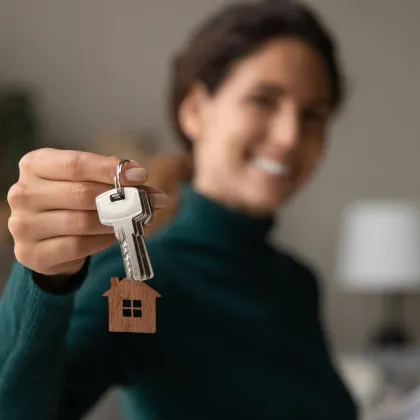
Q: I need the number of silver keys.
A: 3